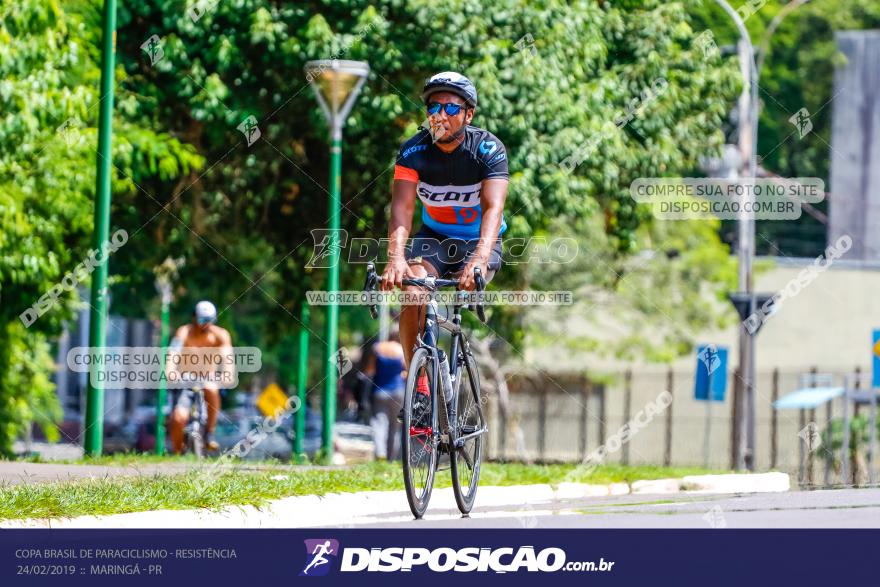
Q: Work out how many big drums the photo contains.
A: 0